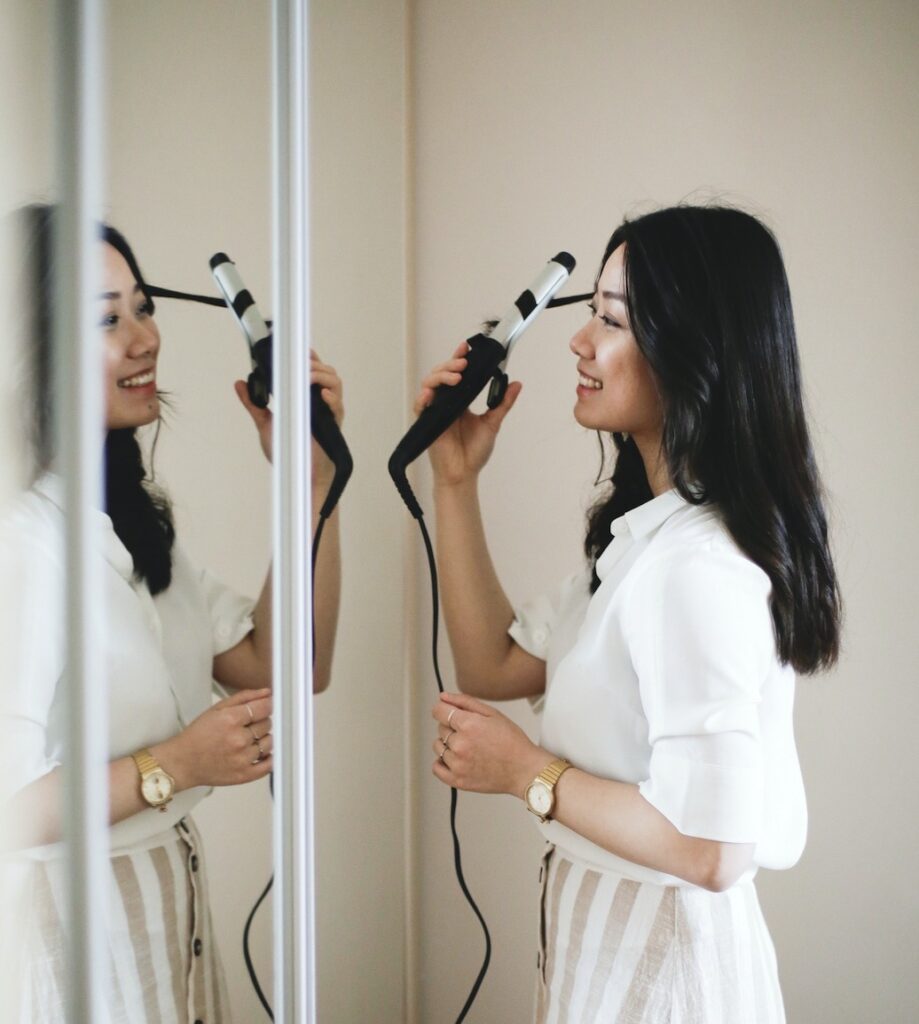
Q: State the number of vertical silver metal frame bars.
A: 2